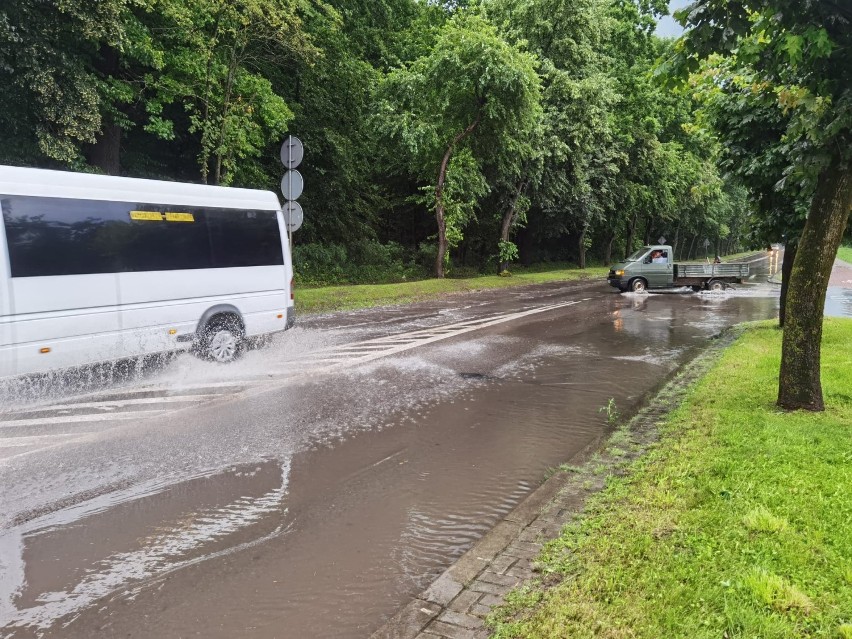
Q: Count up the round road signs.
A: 3